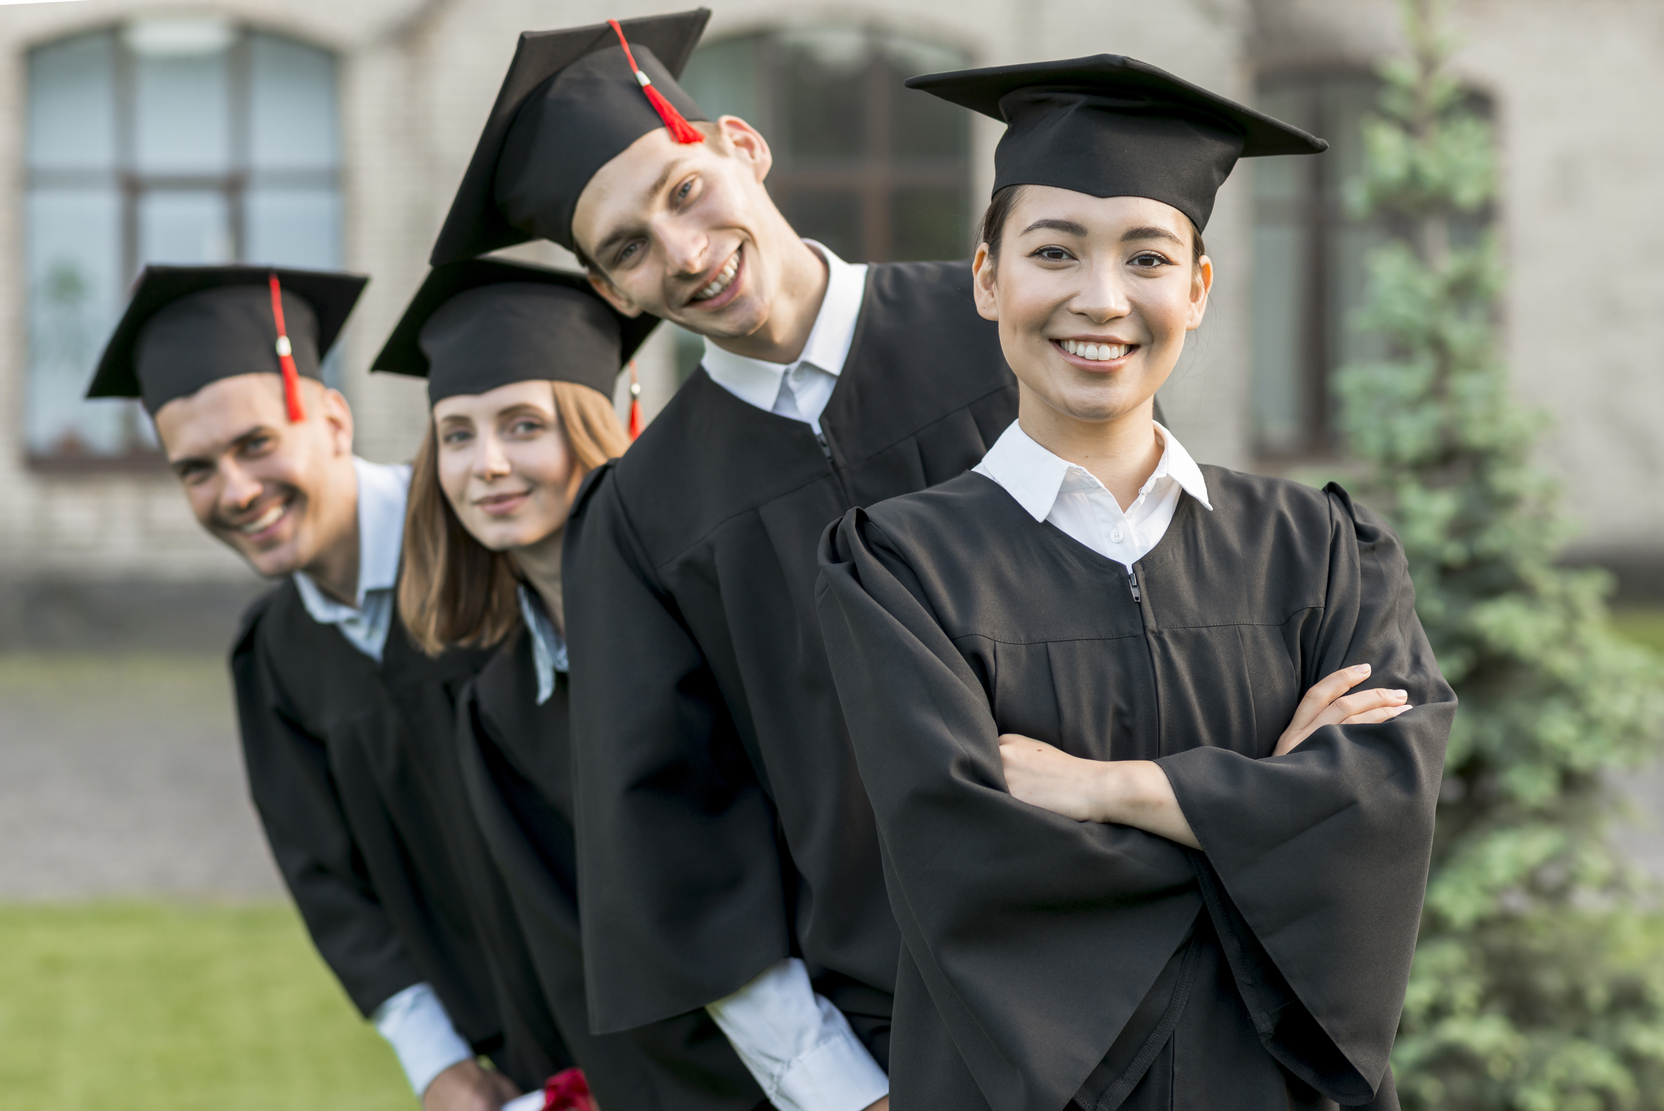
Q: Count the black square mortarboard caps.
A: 4